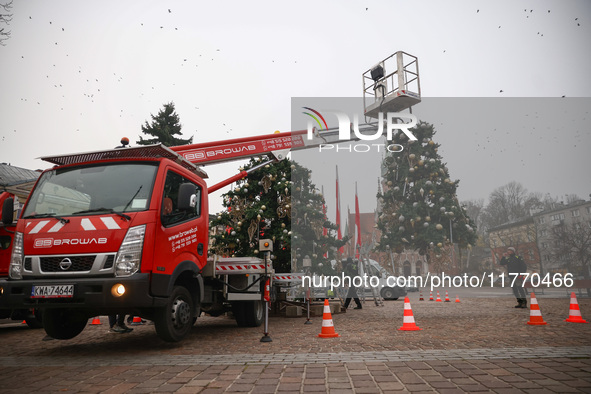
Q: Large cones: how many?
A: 4